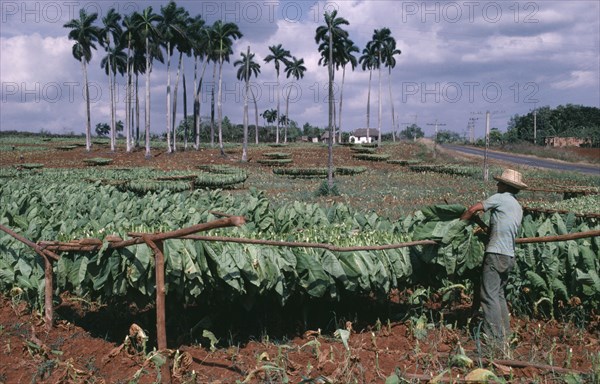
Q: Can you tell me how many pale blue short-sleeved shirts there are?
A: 1